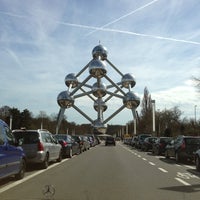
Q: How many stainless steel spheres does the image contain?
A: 9